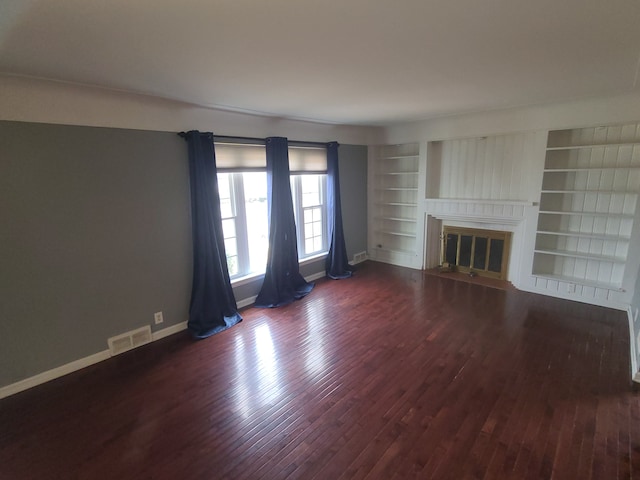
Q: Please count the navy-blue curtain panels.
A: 3